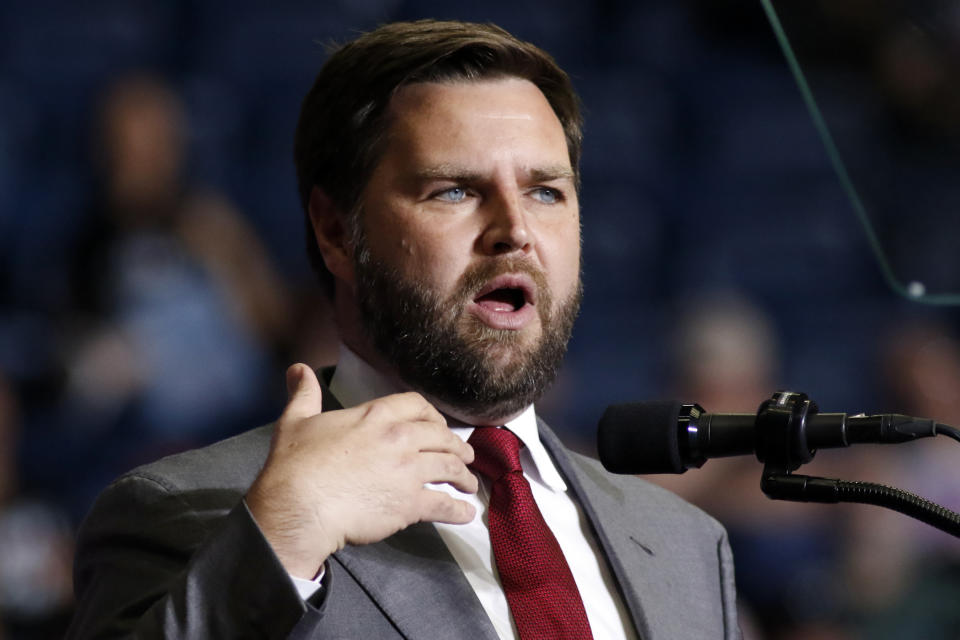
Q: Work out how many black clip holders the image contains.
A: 1